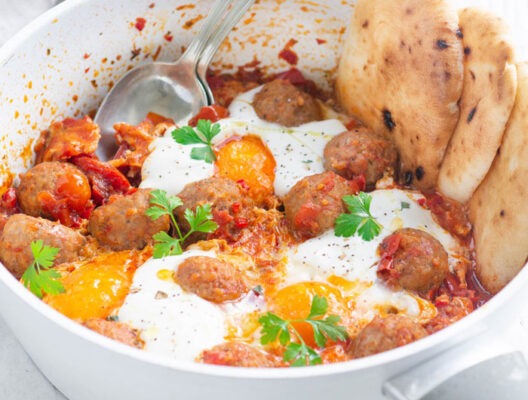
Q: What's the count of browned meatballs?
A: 12